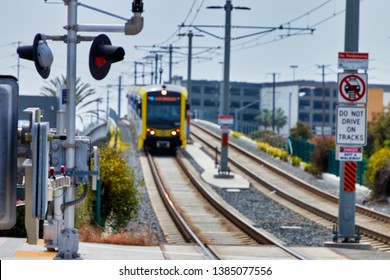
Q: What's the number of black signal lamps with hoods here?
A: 2